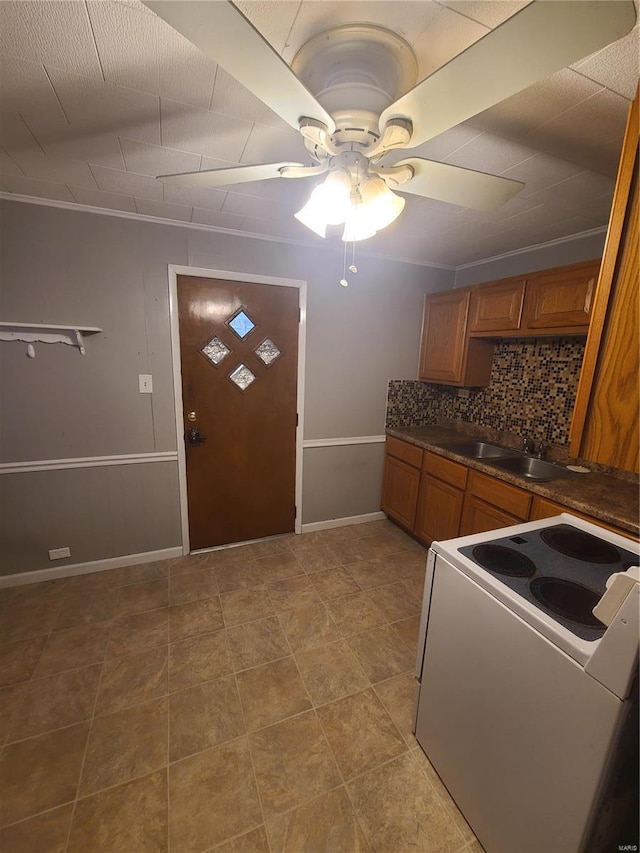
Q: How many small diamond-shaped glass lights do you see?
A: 4